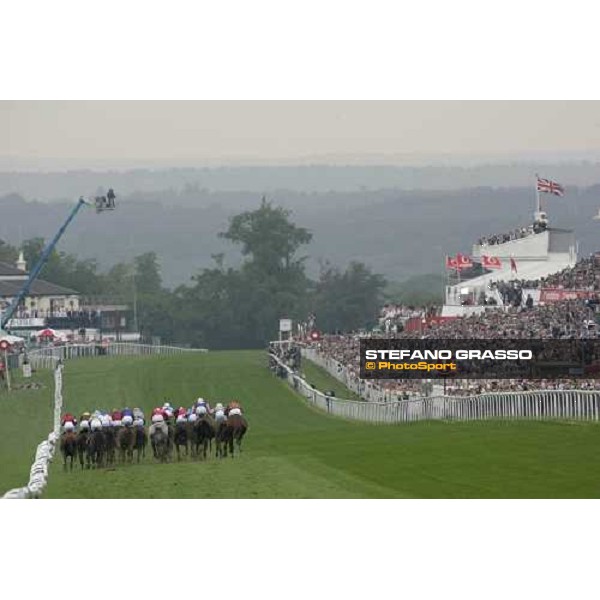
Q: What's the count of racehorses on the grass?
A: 15